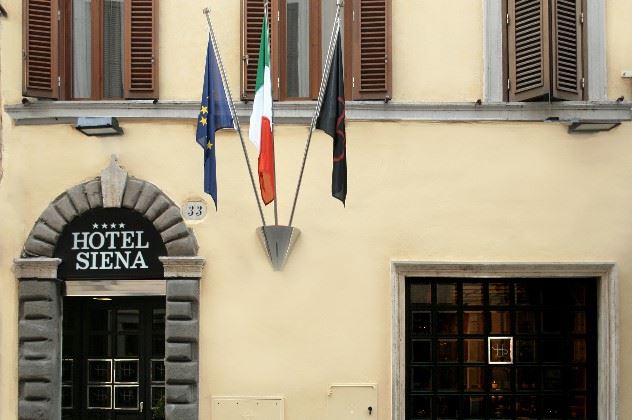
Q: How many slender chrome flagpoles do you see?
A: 3